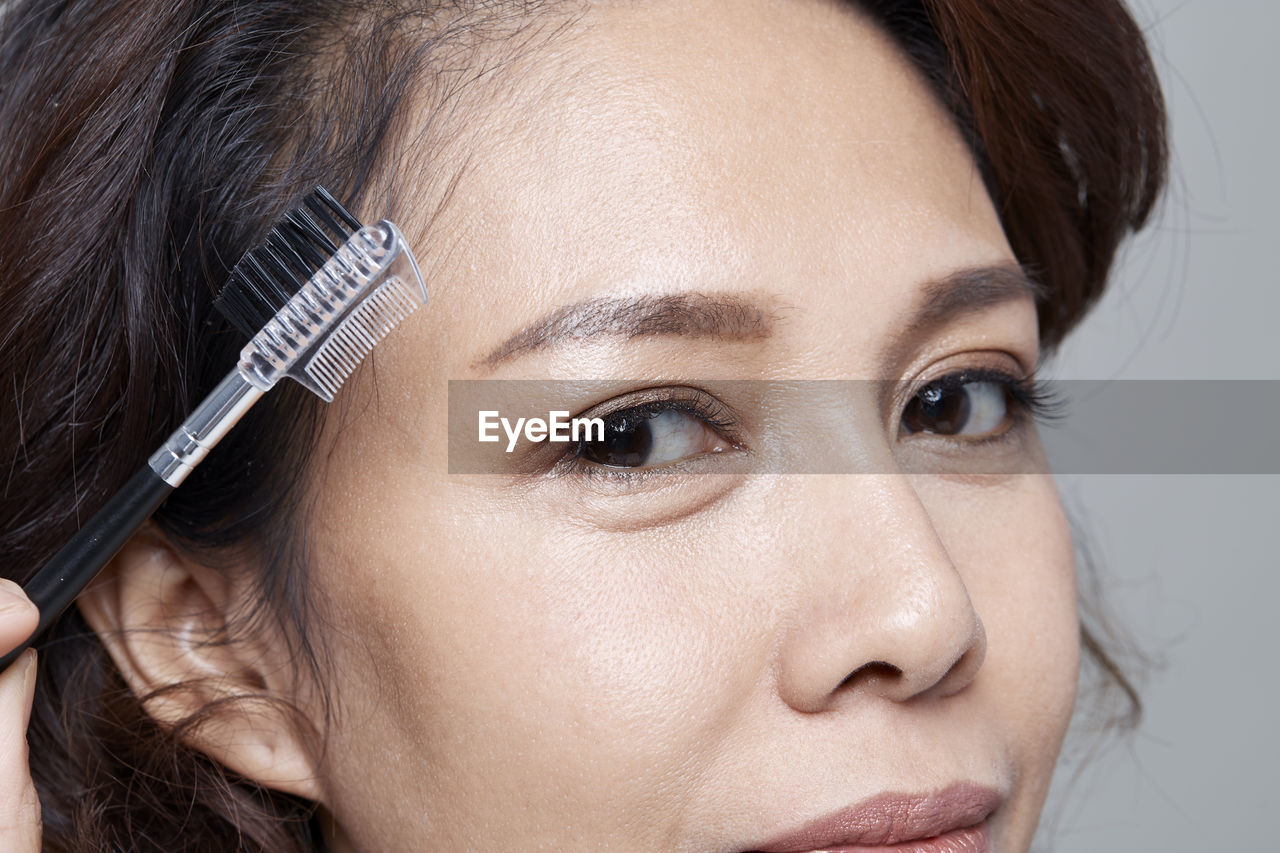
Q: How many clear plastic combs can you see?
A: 1